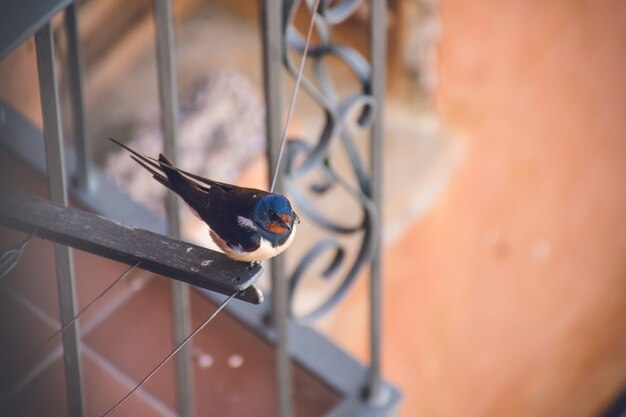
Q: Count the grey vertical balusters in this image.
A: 5